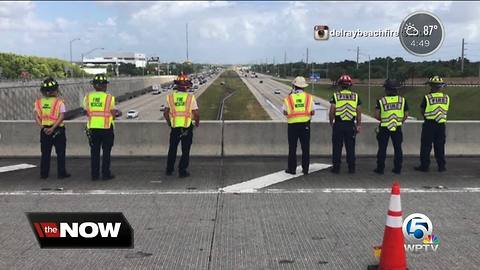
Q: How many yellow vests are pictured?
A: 7